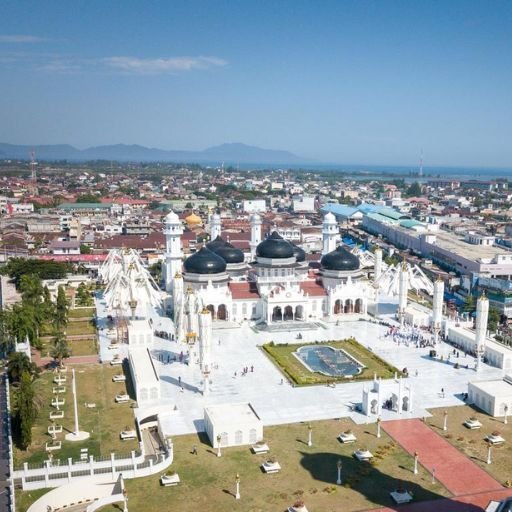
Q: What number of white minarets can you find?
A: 4